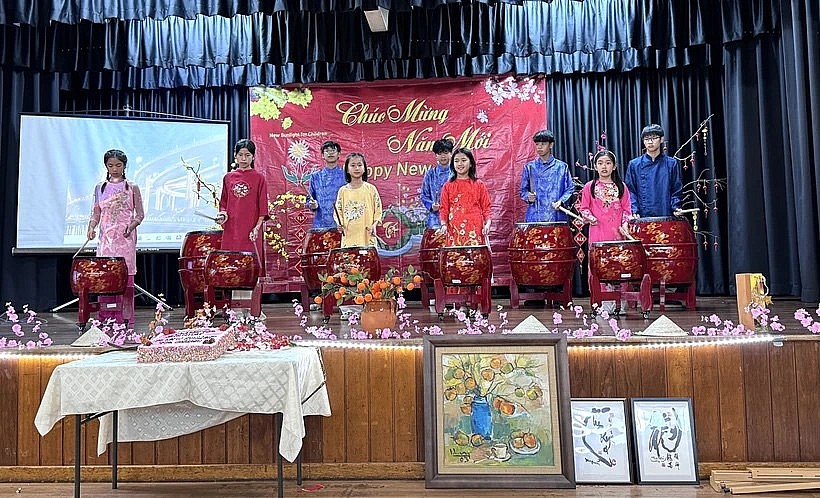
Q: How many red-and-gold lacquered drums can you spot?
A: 10